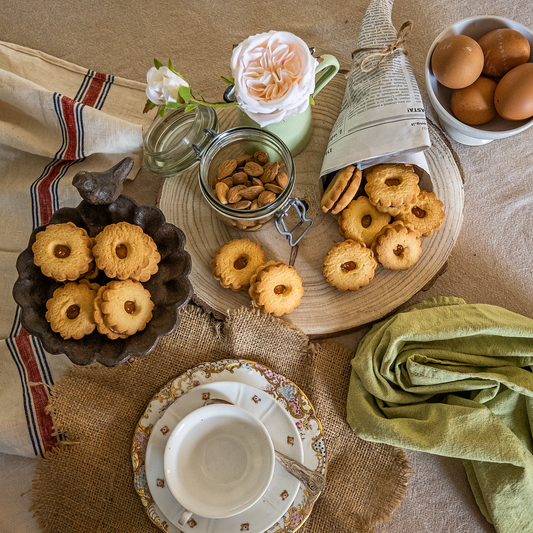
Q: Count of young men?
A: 0